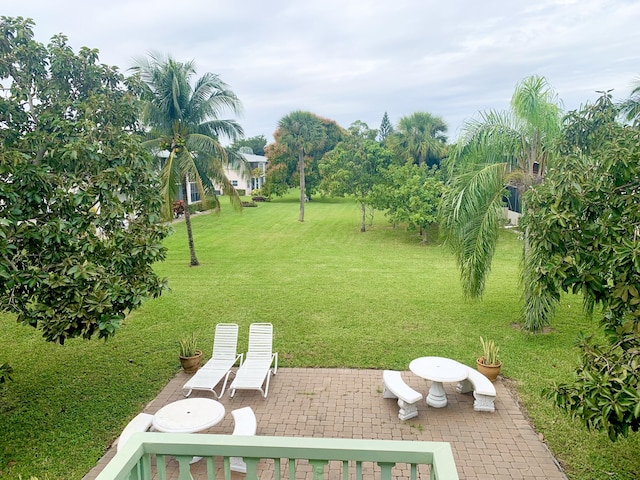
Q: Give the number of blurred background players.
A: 0